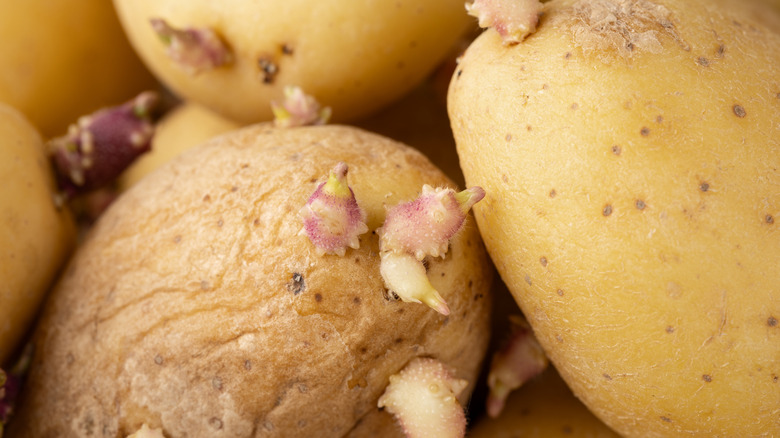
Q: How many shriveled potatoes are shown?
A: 1